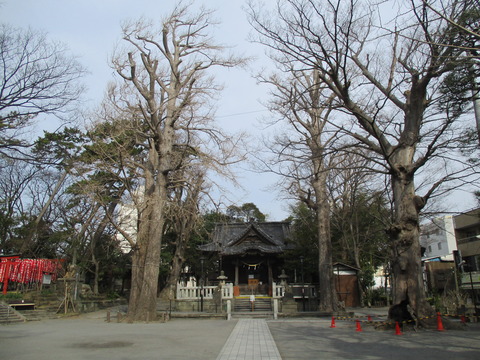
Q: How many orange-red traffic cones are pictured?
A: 6